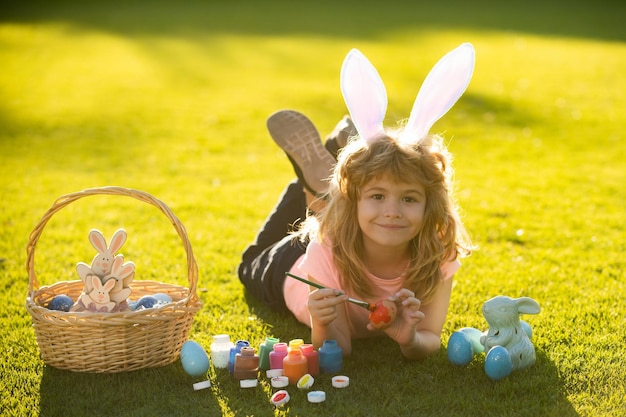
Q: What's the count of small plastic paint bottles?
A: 9